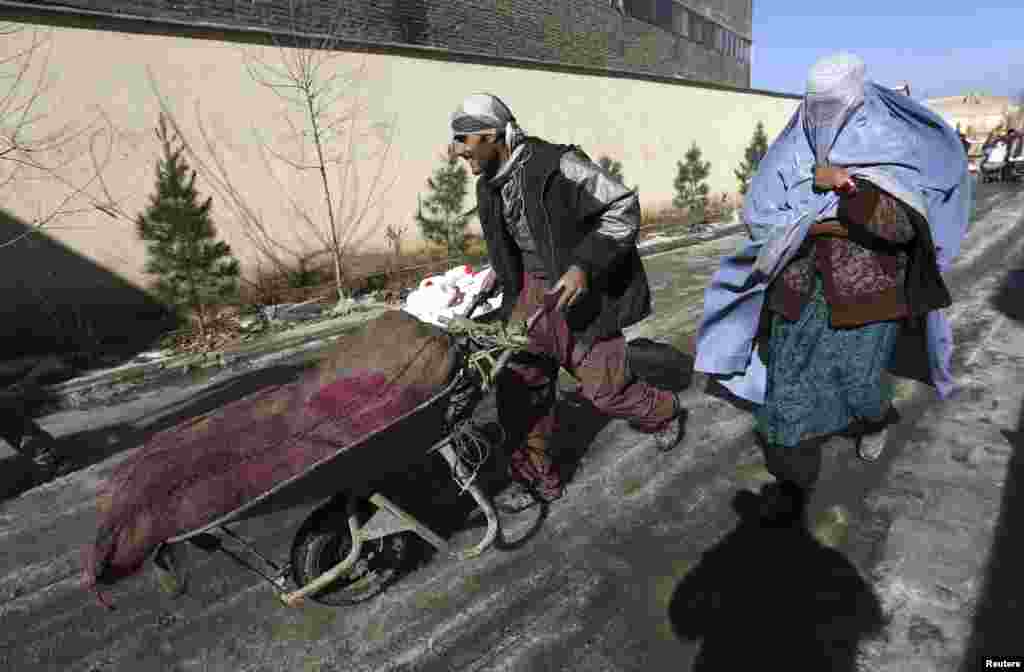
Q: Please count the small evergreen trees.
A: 5